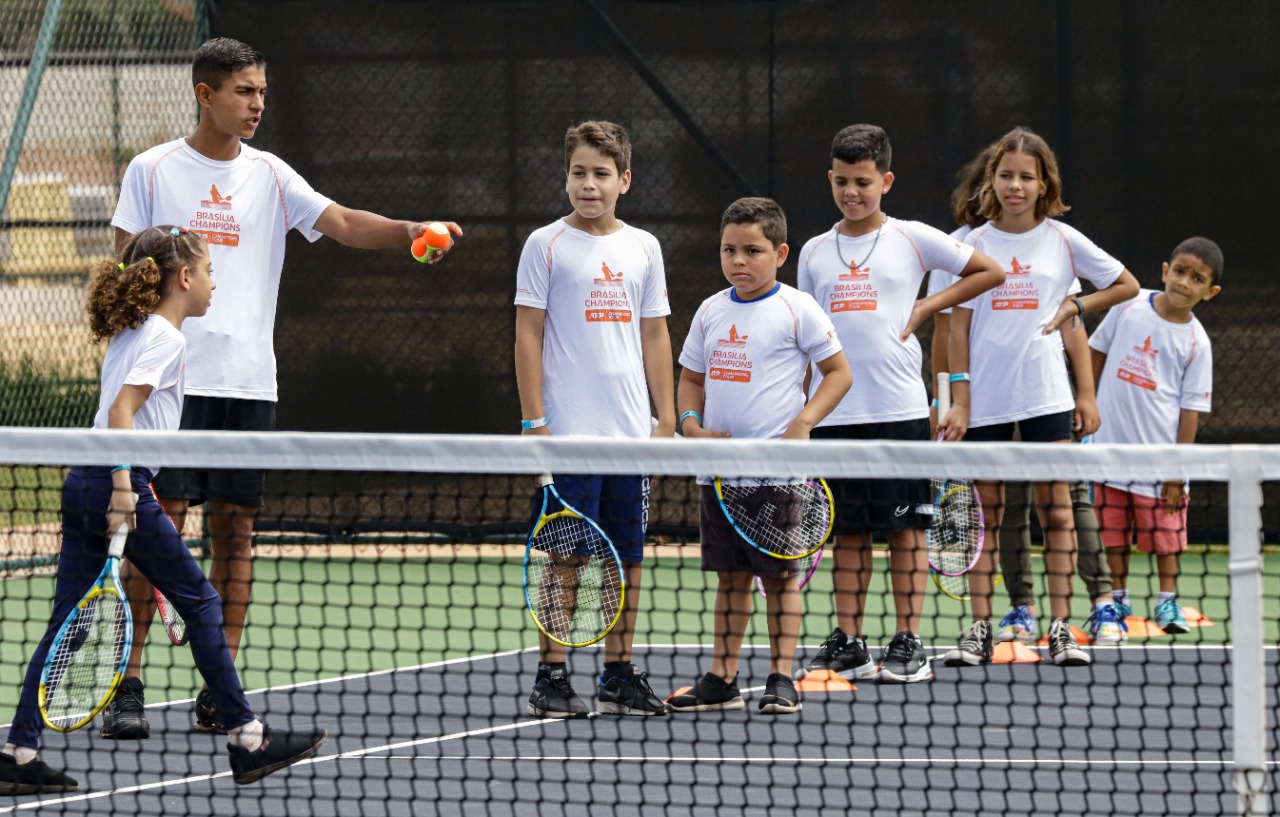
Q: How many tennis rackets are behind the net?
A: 7